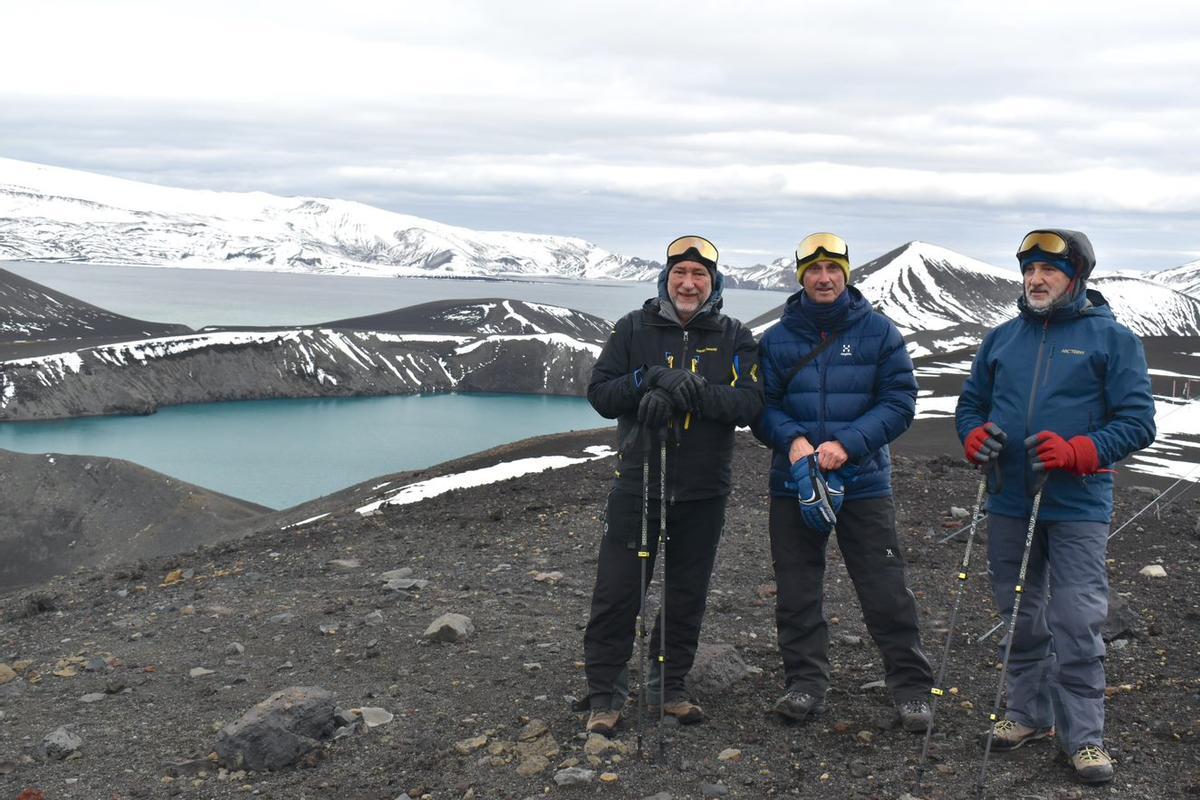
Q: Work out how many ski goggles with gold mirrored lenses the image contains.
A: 3